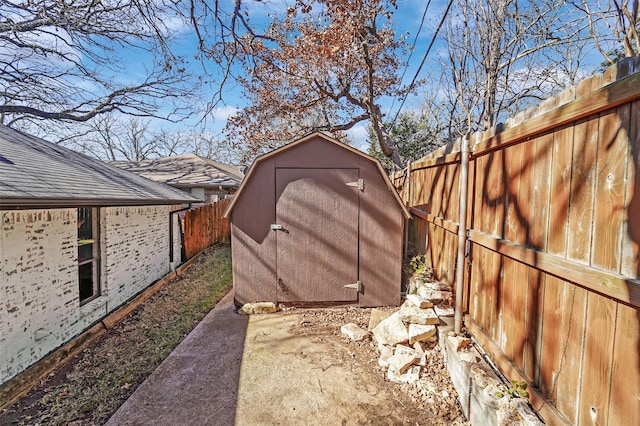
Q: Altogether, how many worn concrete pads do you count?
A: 1